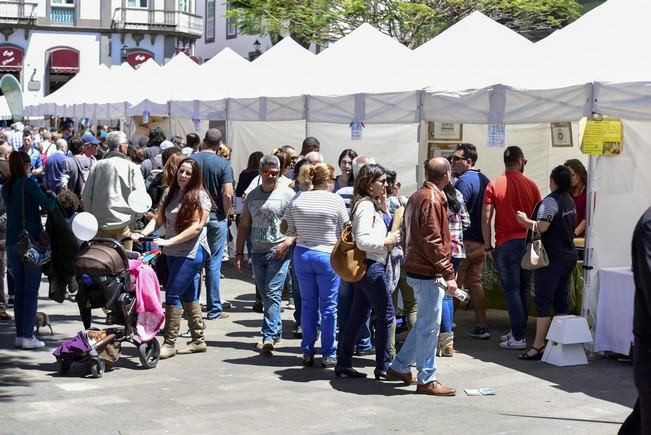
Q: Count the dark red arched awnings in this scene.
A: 3